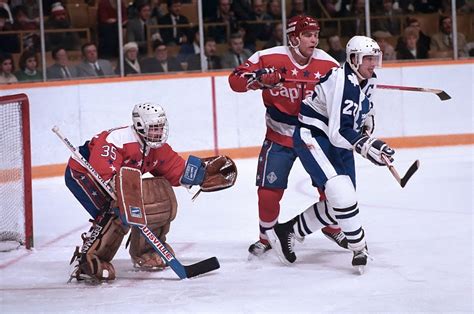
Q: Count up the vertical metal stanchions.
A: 6